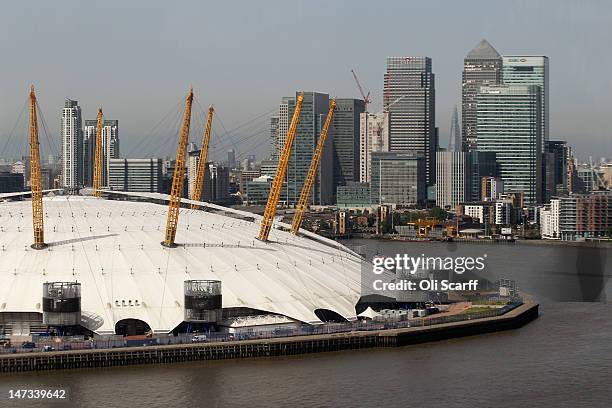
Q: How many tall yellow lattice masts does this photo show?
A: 6